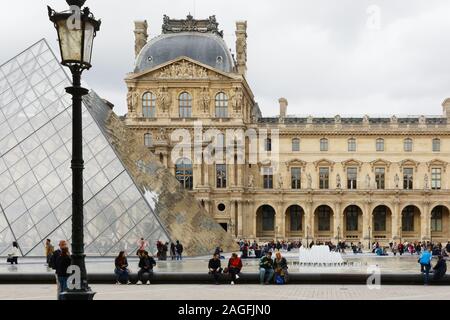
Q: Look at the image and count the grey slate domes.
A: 1